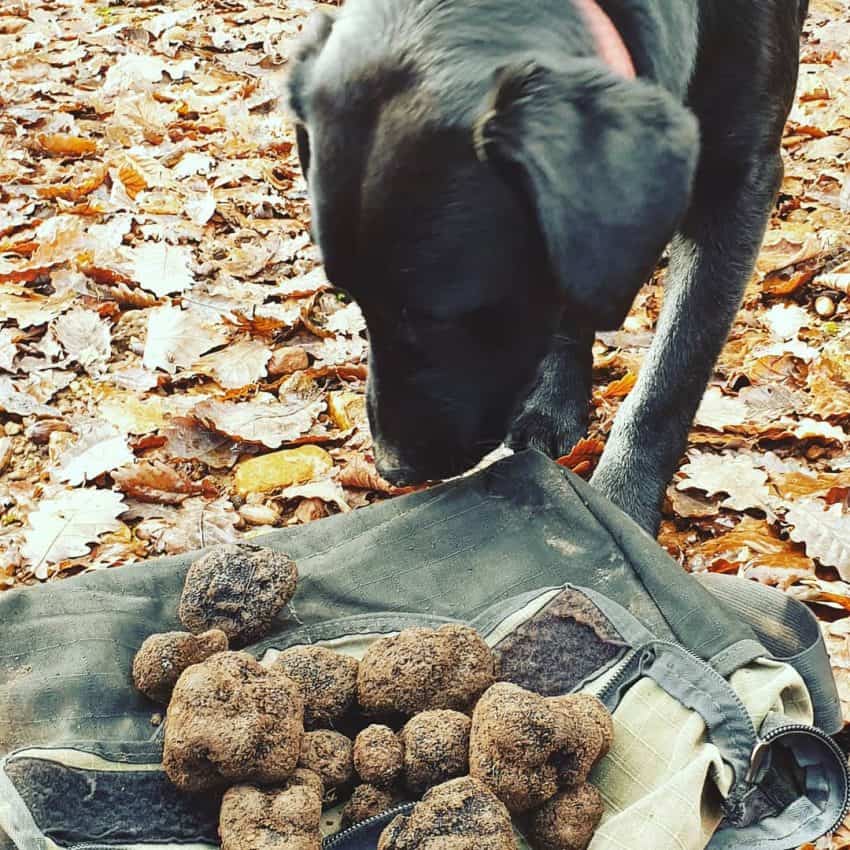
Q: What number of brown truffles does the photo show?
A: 13